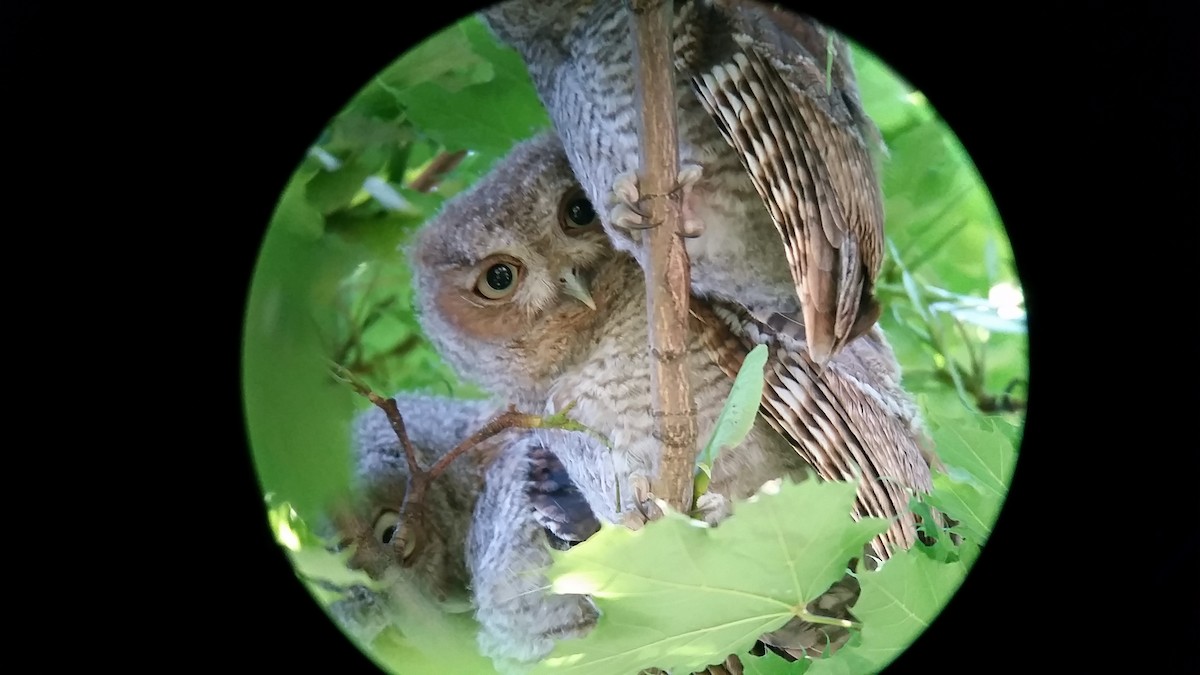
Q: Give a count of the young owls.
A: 3